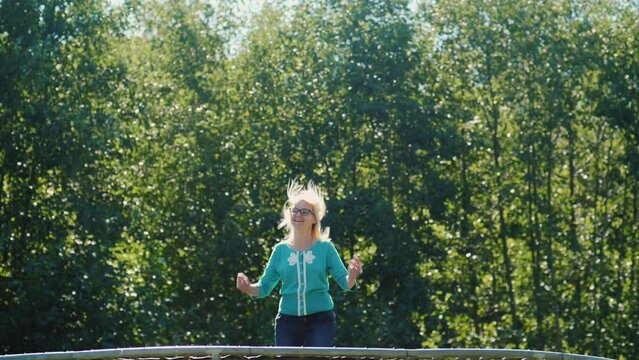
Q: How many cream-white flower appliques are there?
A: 2